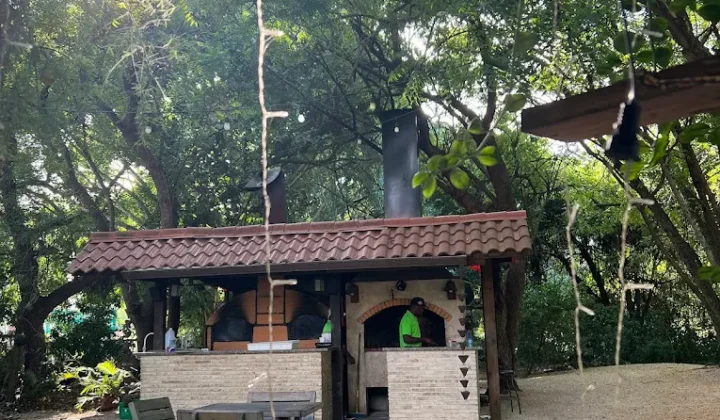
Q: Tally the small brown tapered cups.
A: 9